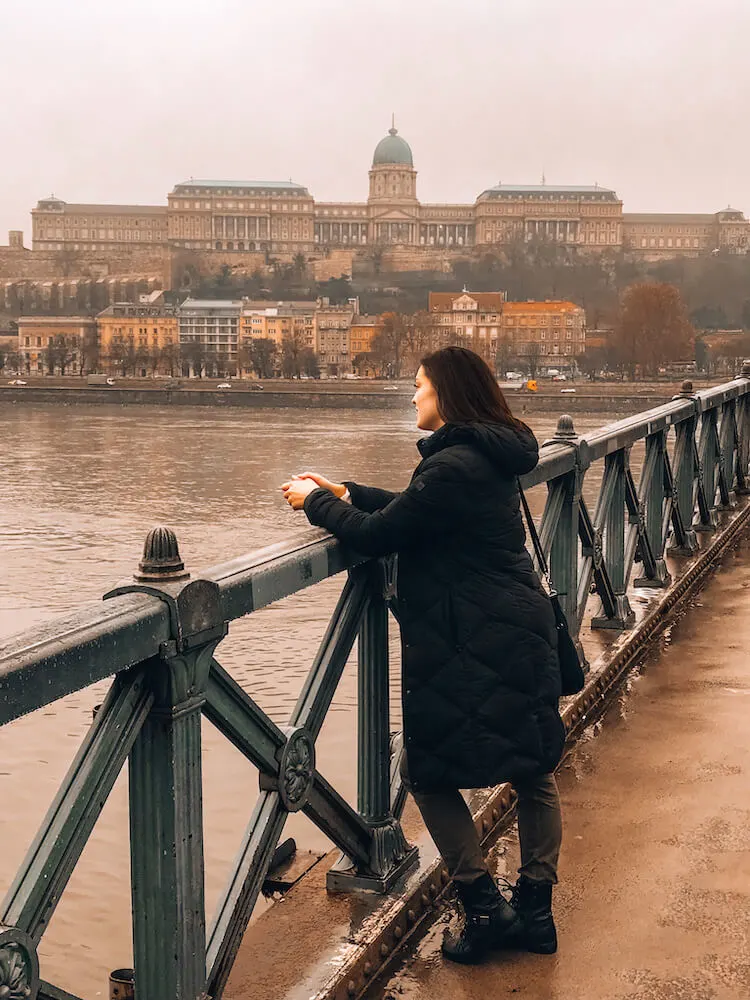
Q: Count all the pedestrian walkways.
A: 1